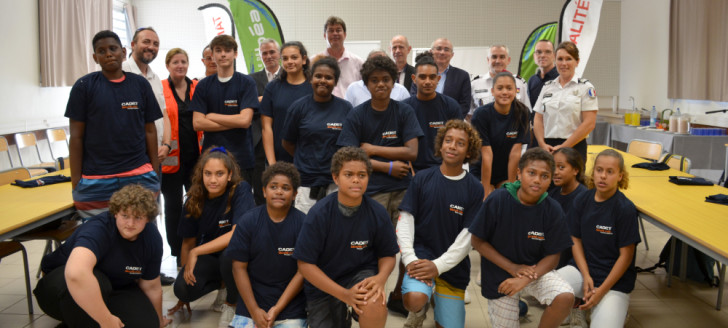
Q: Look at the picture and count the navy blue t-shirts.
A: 15